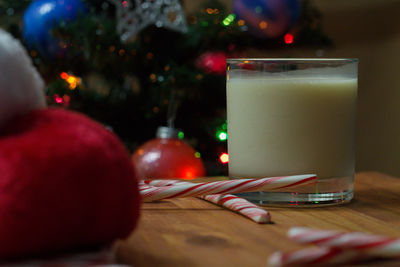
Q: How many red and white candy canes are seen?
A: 4